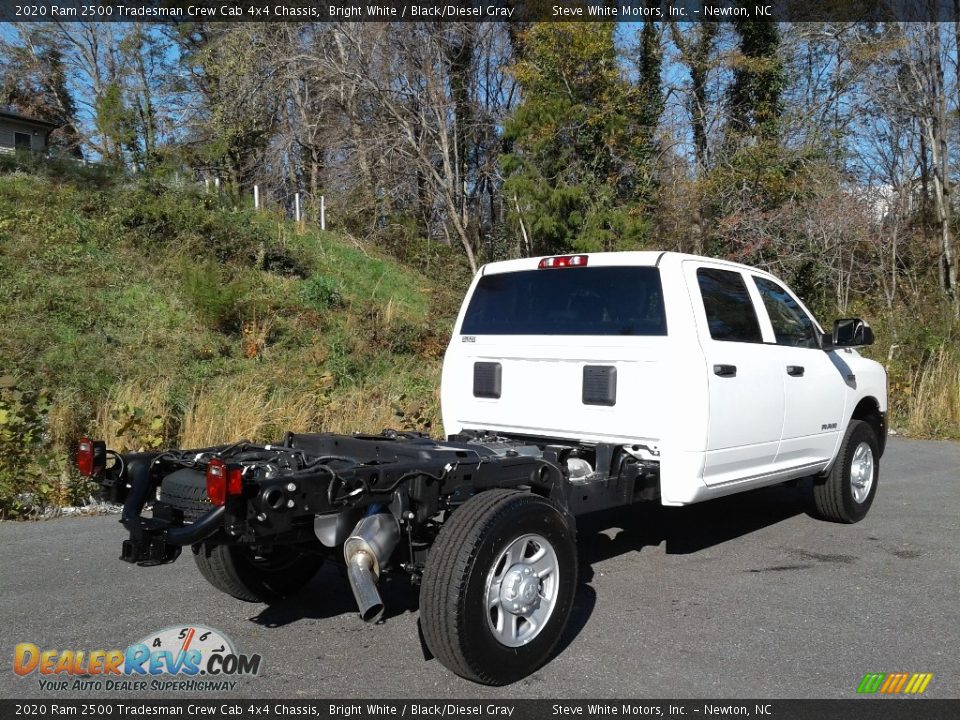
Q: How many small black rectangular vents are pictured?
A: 2